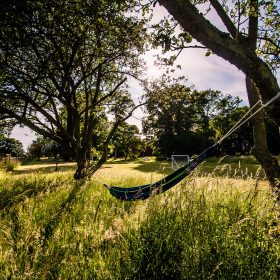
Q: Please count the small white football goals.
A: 1